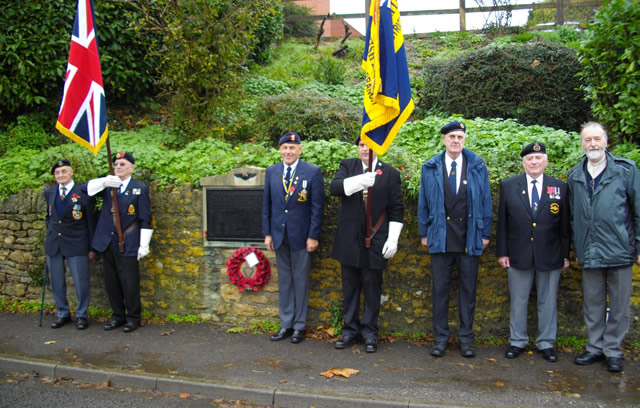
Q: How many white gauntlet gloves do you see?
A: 4